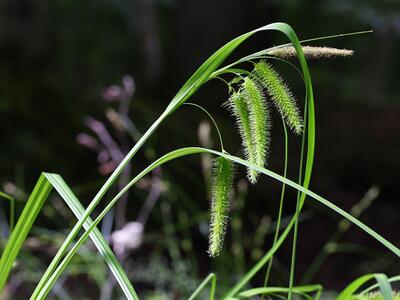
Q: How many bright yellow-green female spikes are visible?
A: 4